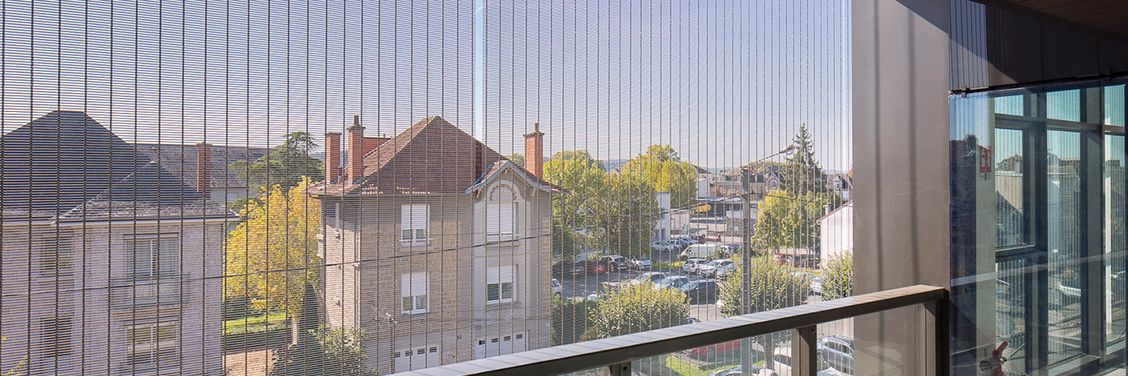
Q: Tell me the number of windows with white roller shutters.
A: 4